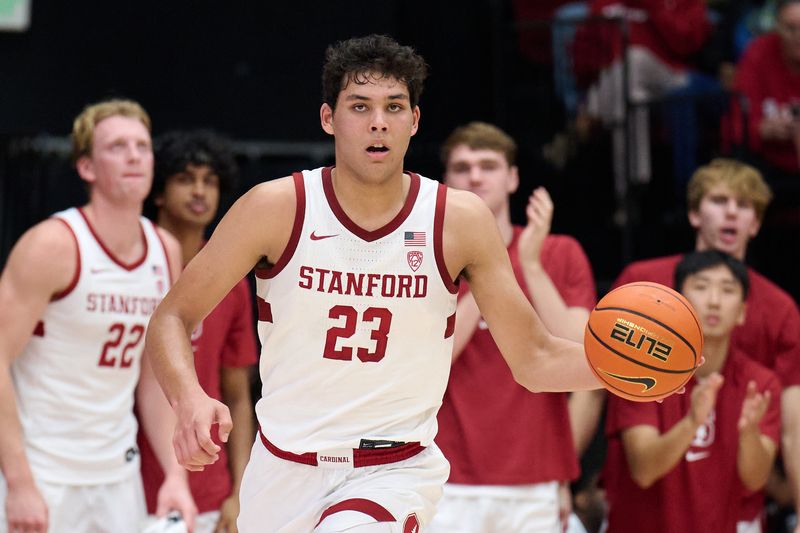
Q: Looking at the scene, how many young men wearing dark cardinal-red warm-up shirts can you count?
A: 4